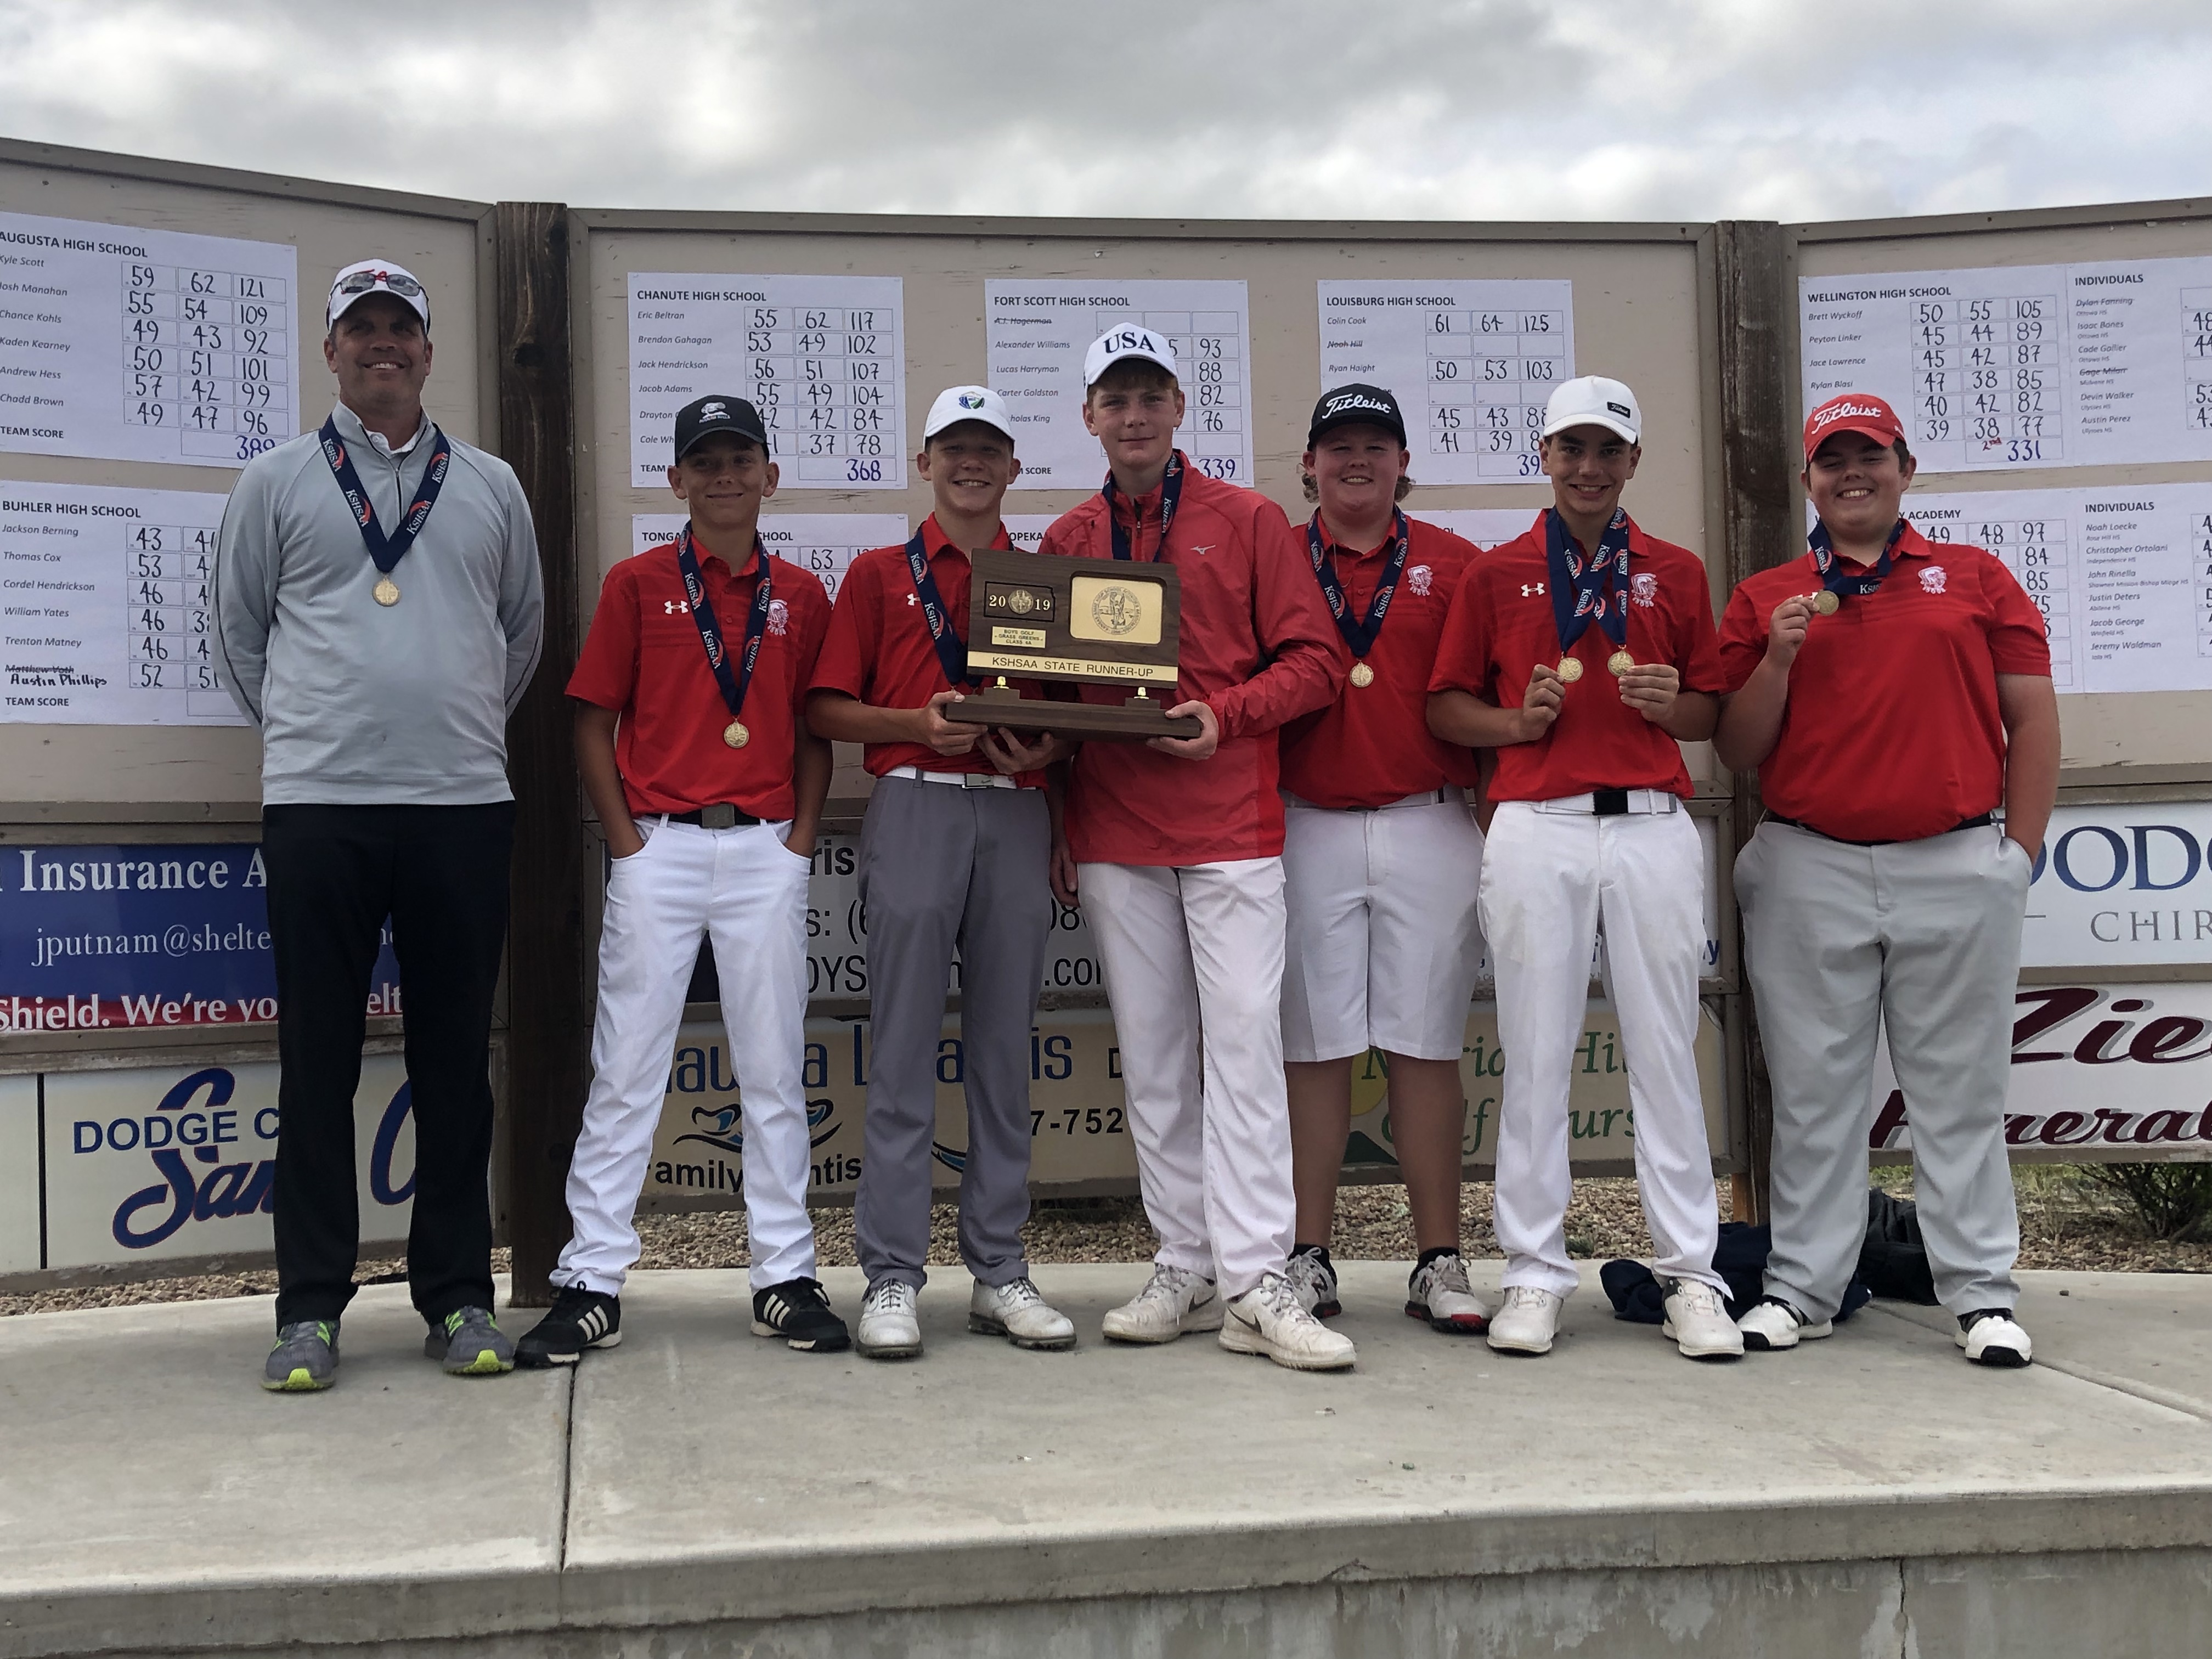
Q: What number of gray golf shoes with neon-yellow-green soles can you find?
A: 2